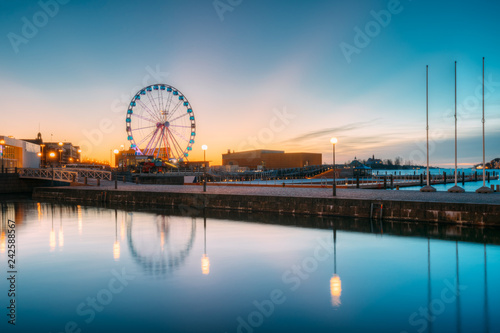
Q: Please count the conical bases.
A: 3